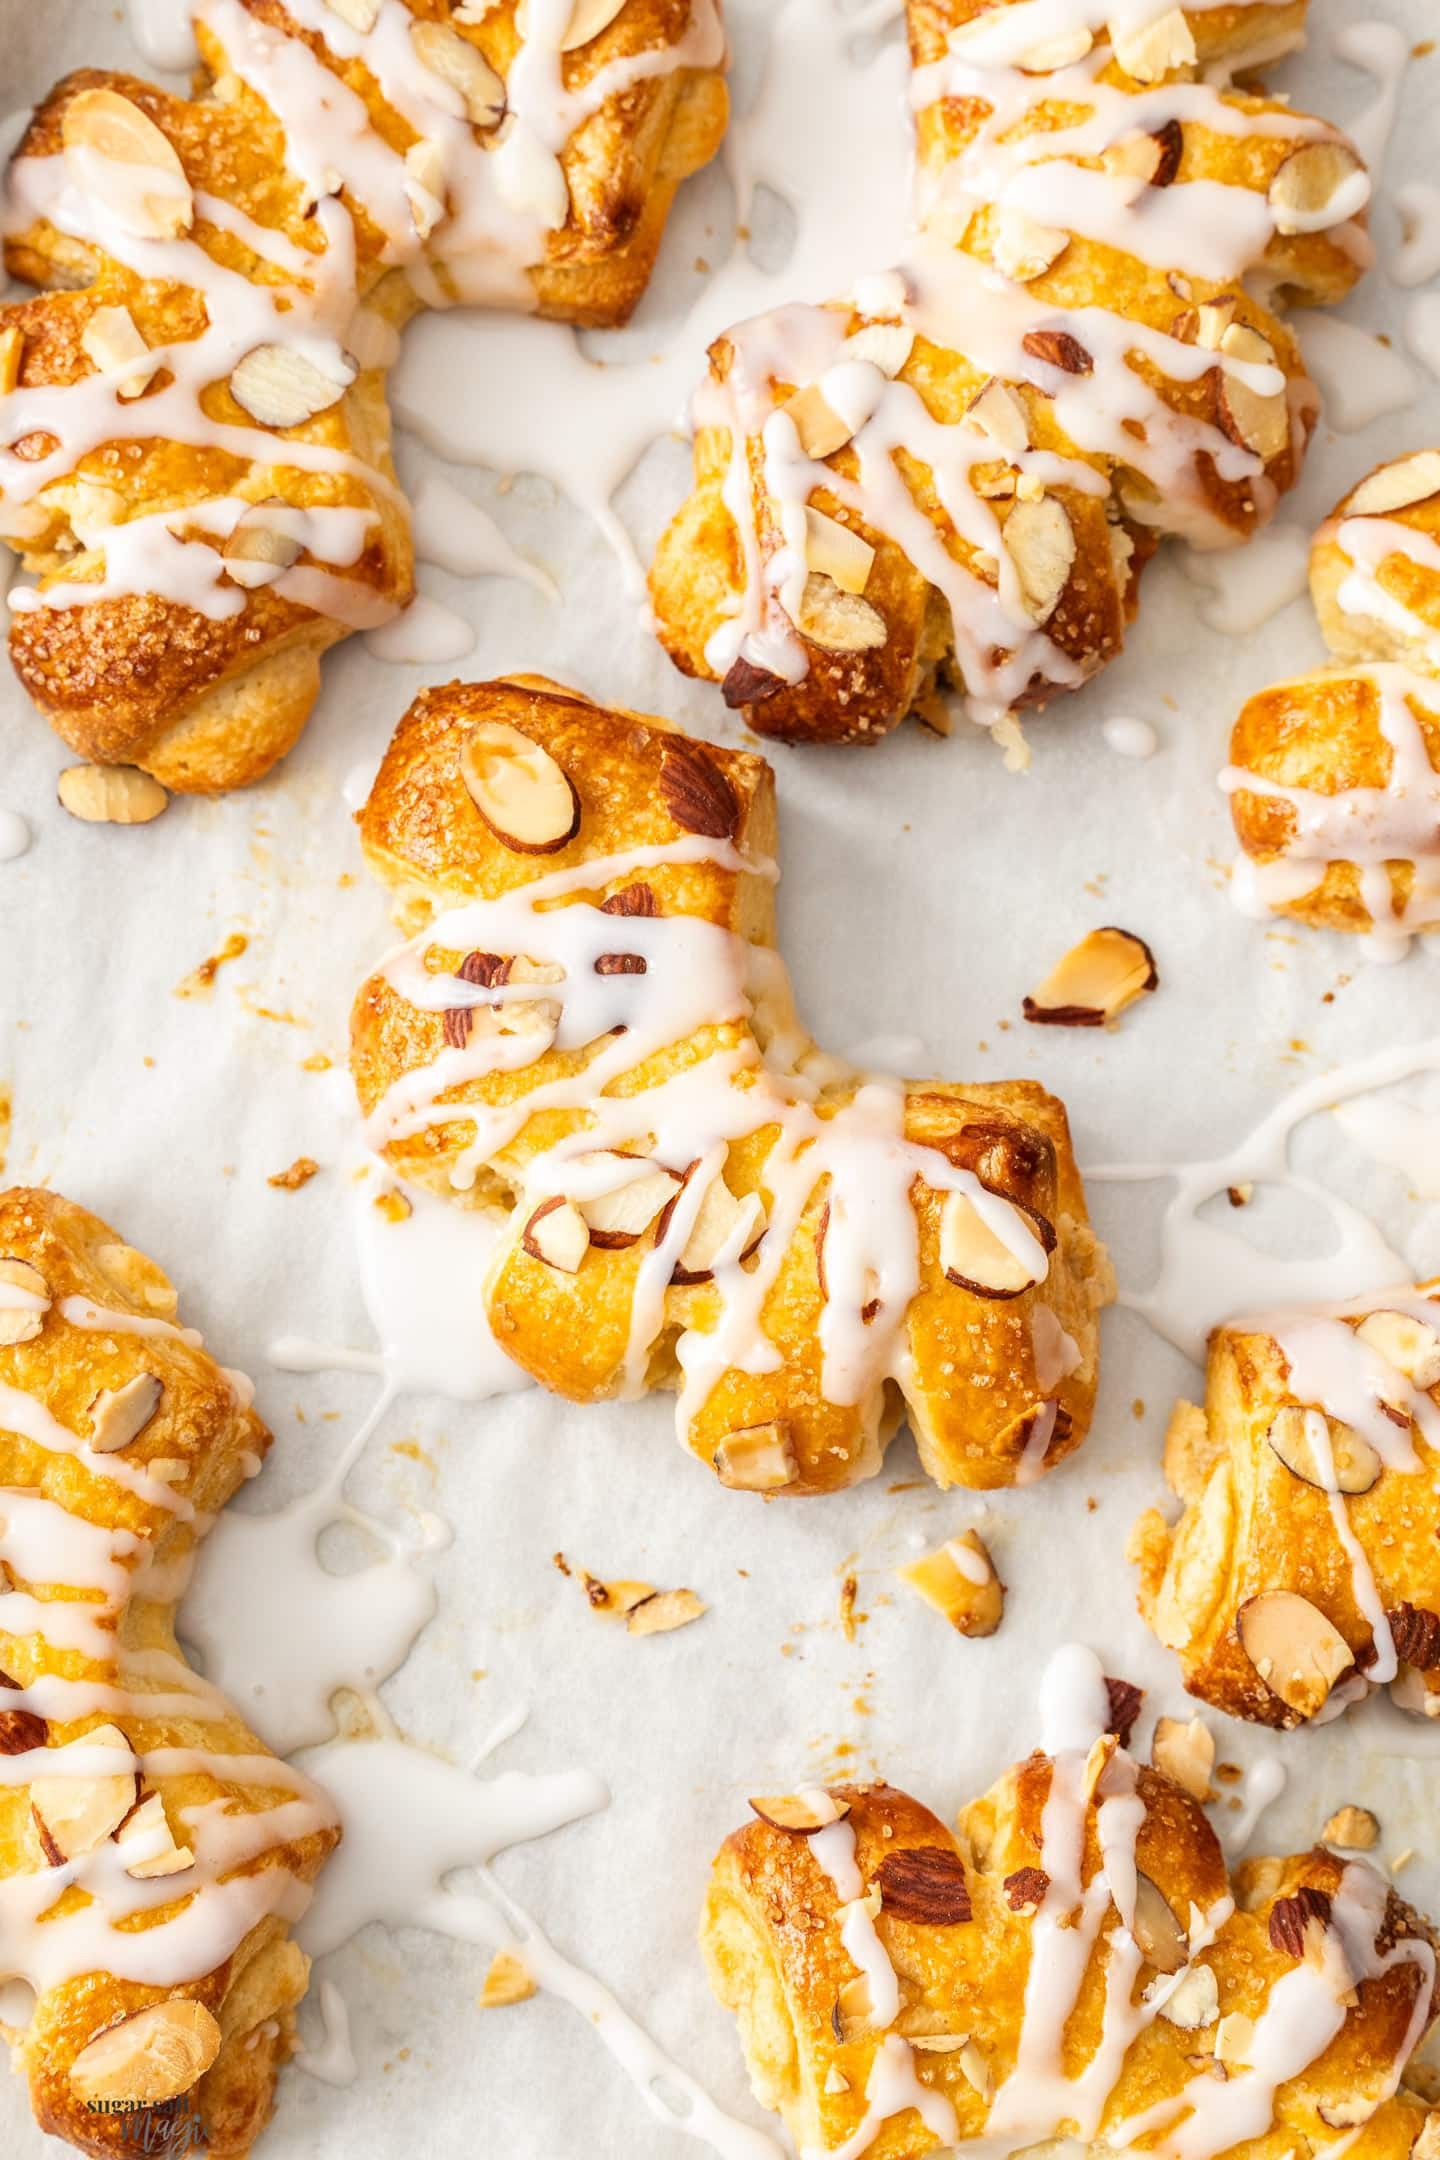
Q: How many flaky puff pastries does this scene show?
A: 7